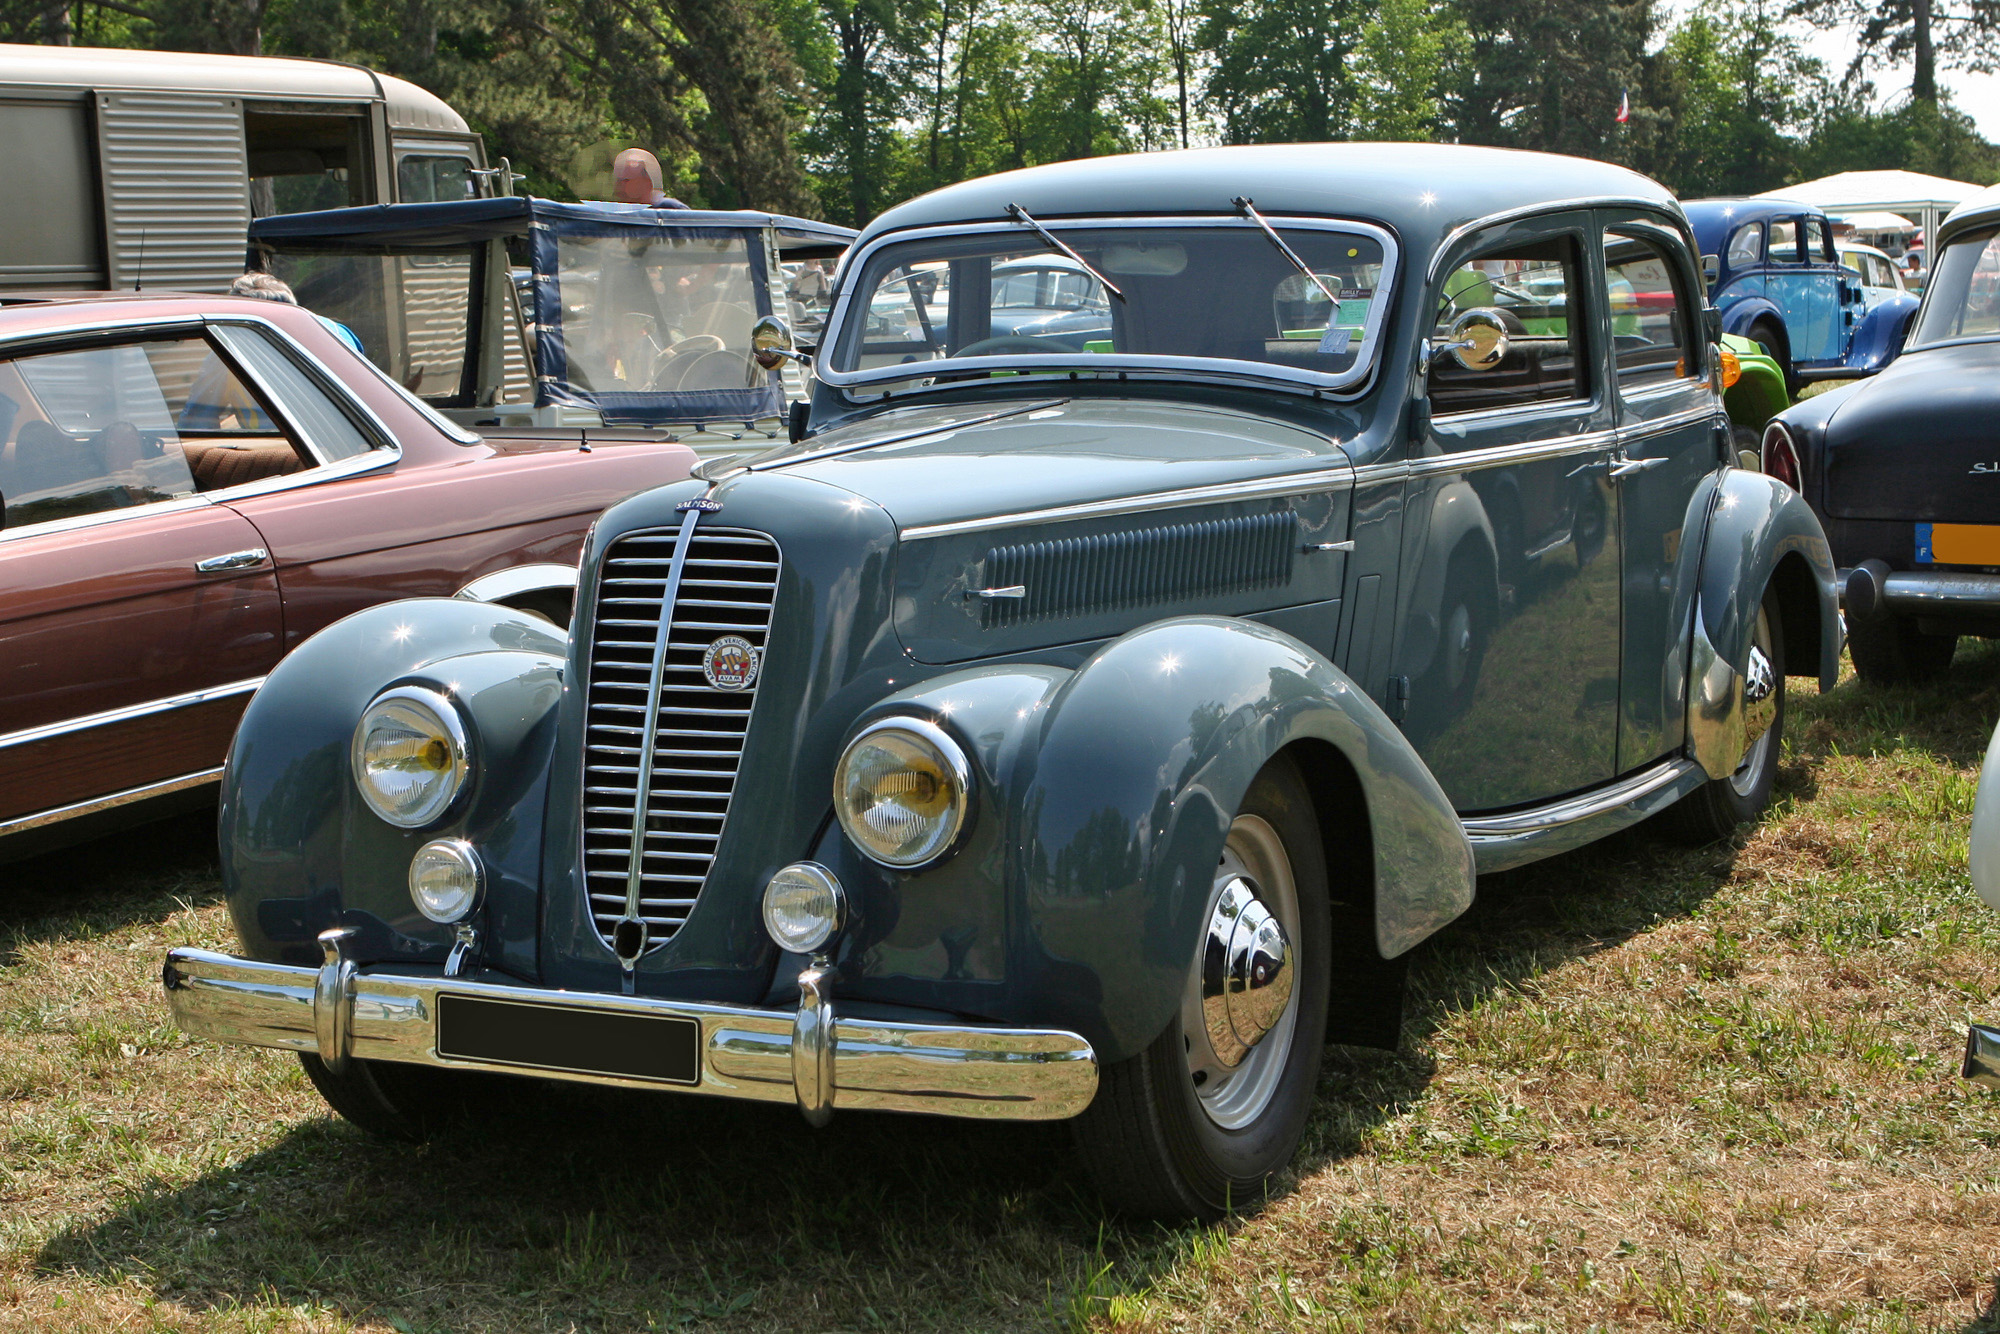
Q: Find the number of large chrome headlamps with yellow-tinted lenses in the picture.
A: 2